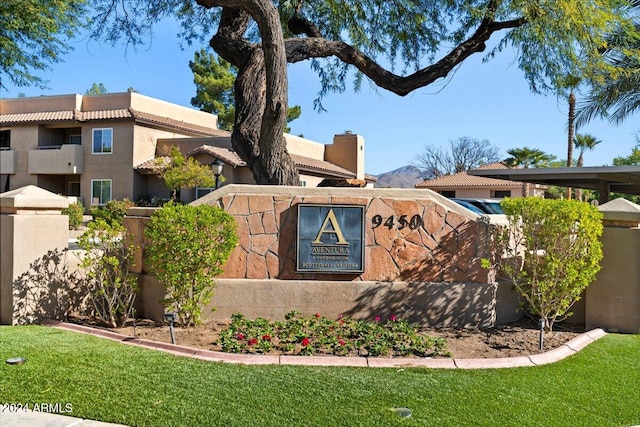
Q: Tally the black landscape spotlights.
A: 2